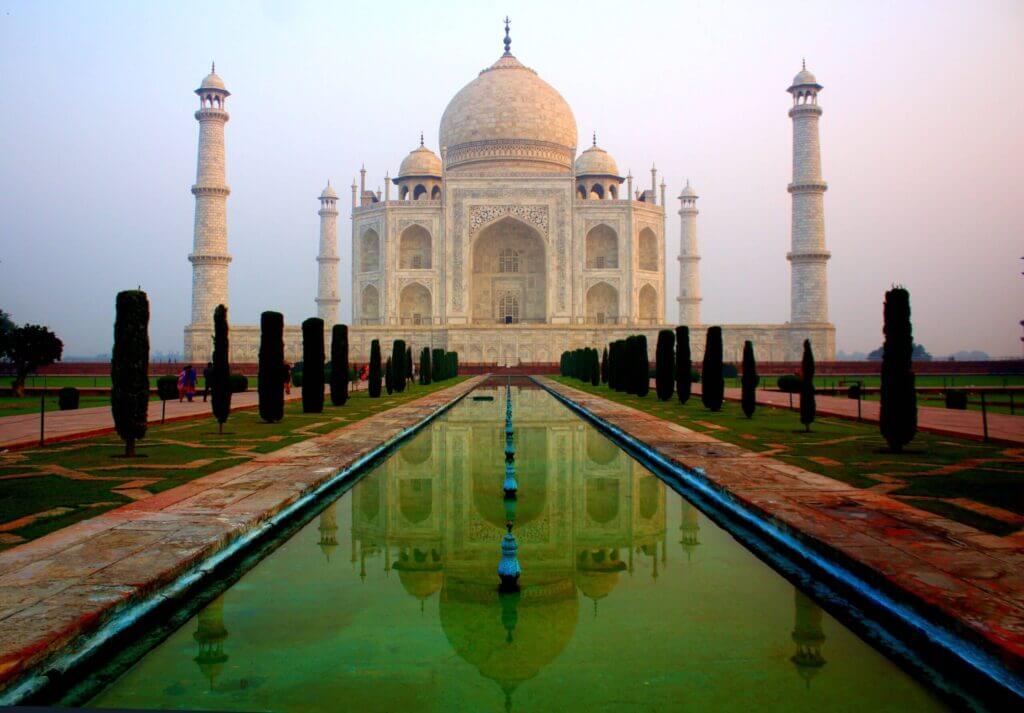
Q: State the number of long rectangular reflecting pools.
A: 1